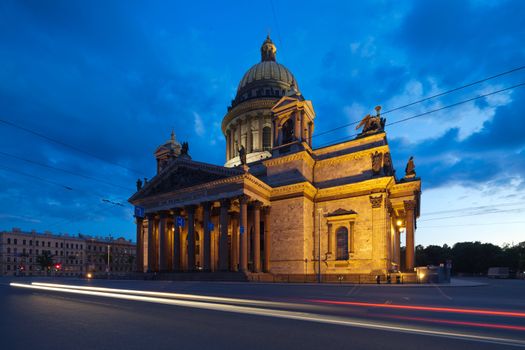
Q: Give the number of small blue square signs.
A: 4